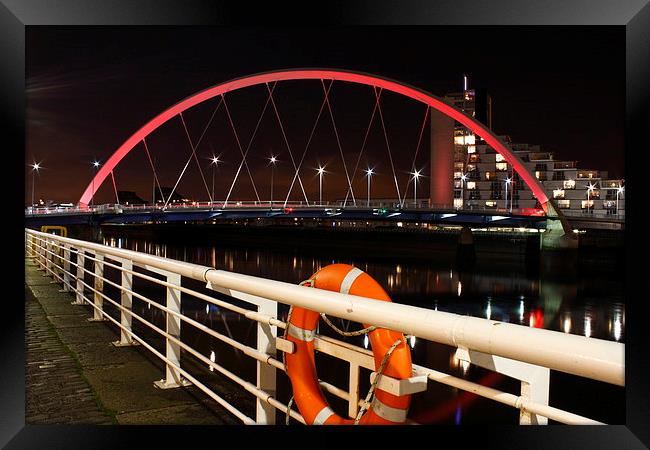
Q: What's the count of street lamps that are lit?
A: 11